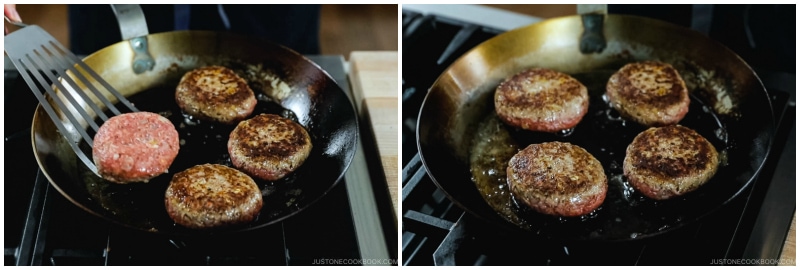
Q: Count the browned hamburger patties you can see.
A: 7